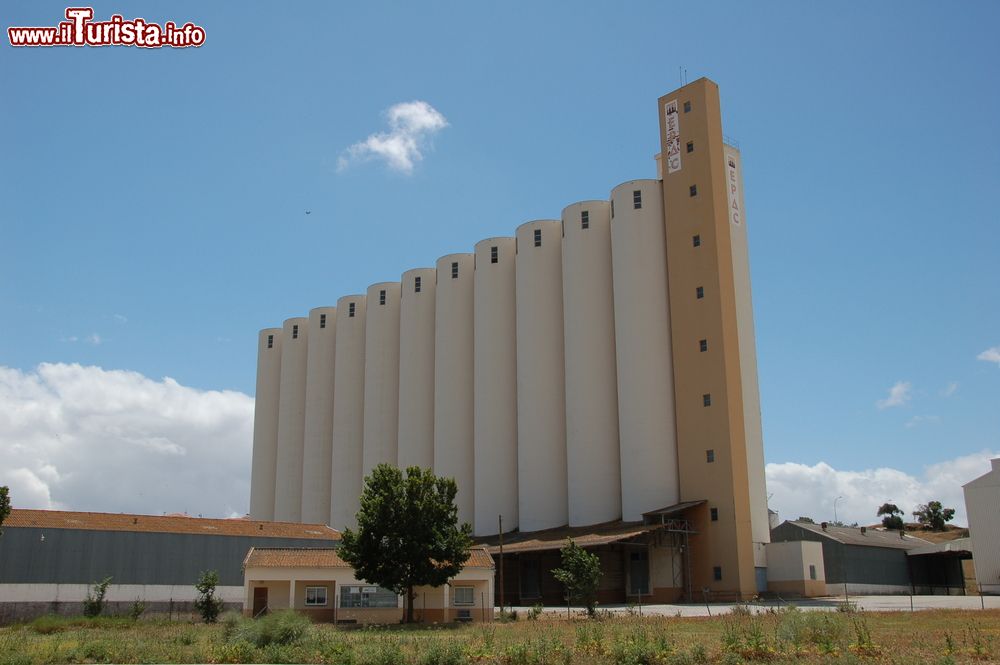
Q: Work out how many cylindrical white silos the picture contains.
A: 11